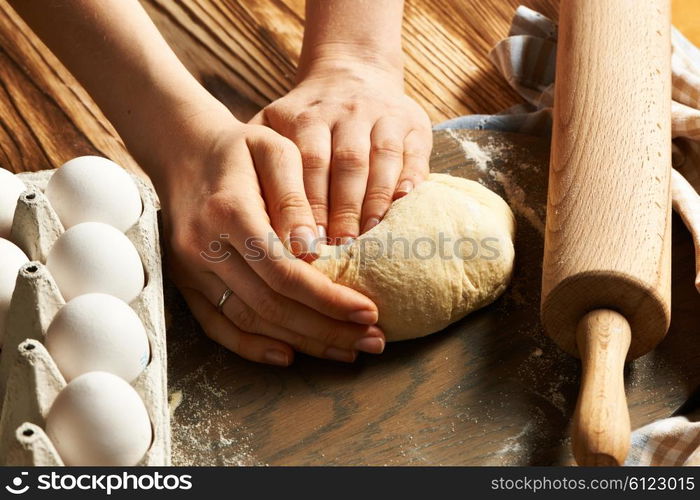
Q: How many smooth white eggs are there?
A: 6